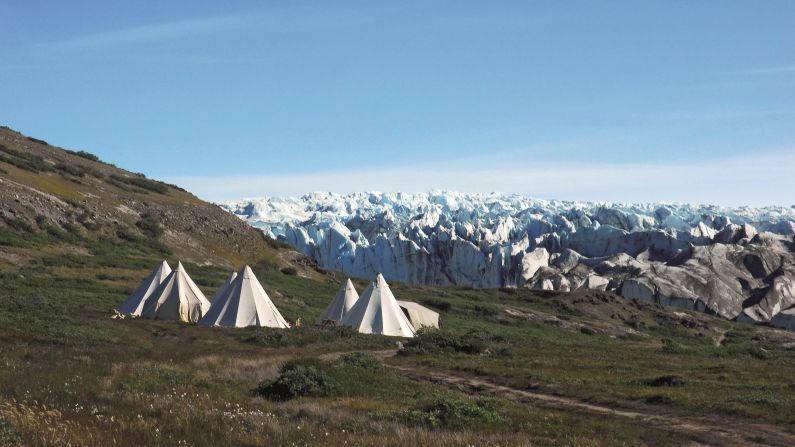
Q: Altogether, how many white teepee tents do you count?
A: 6